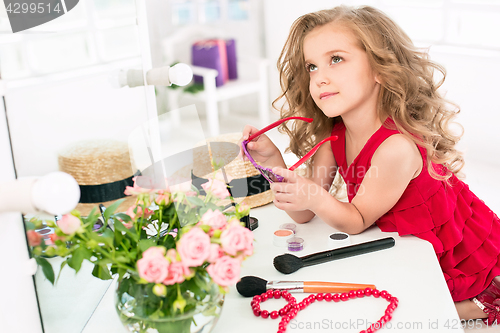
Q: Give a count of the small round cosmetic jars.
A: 4